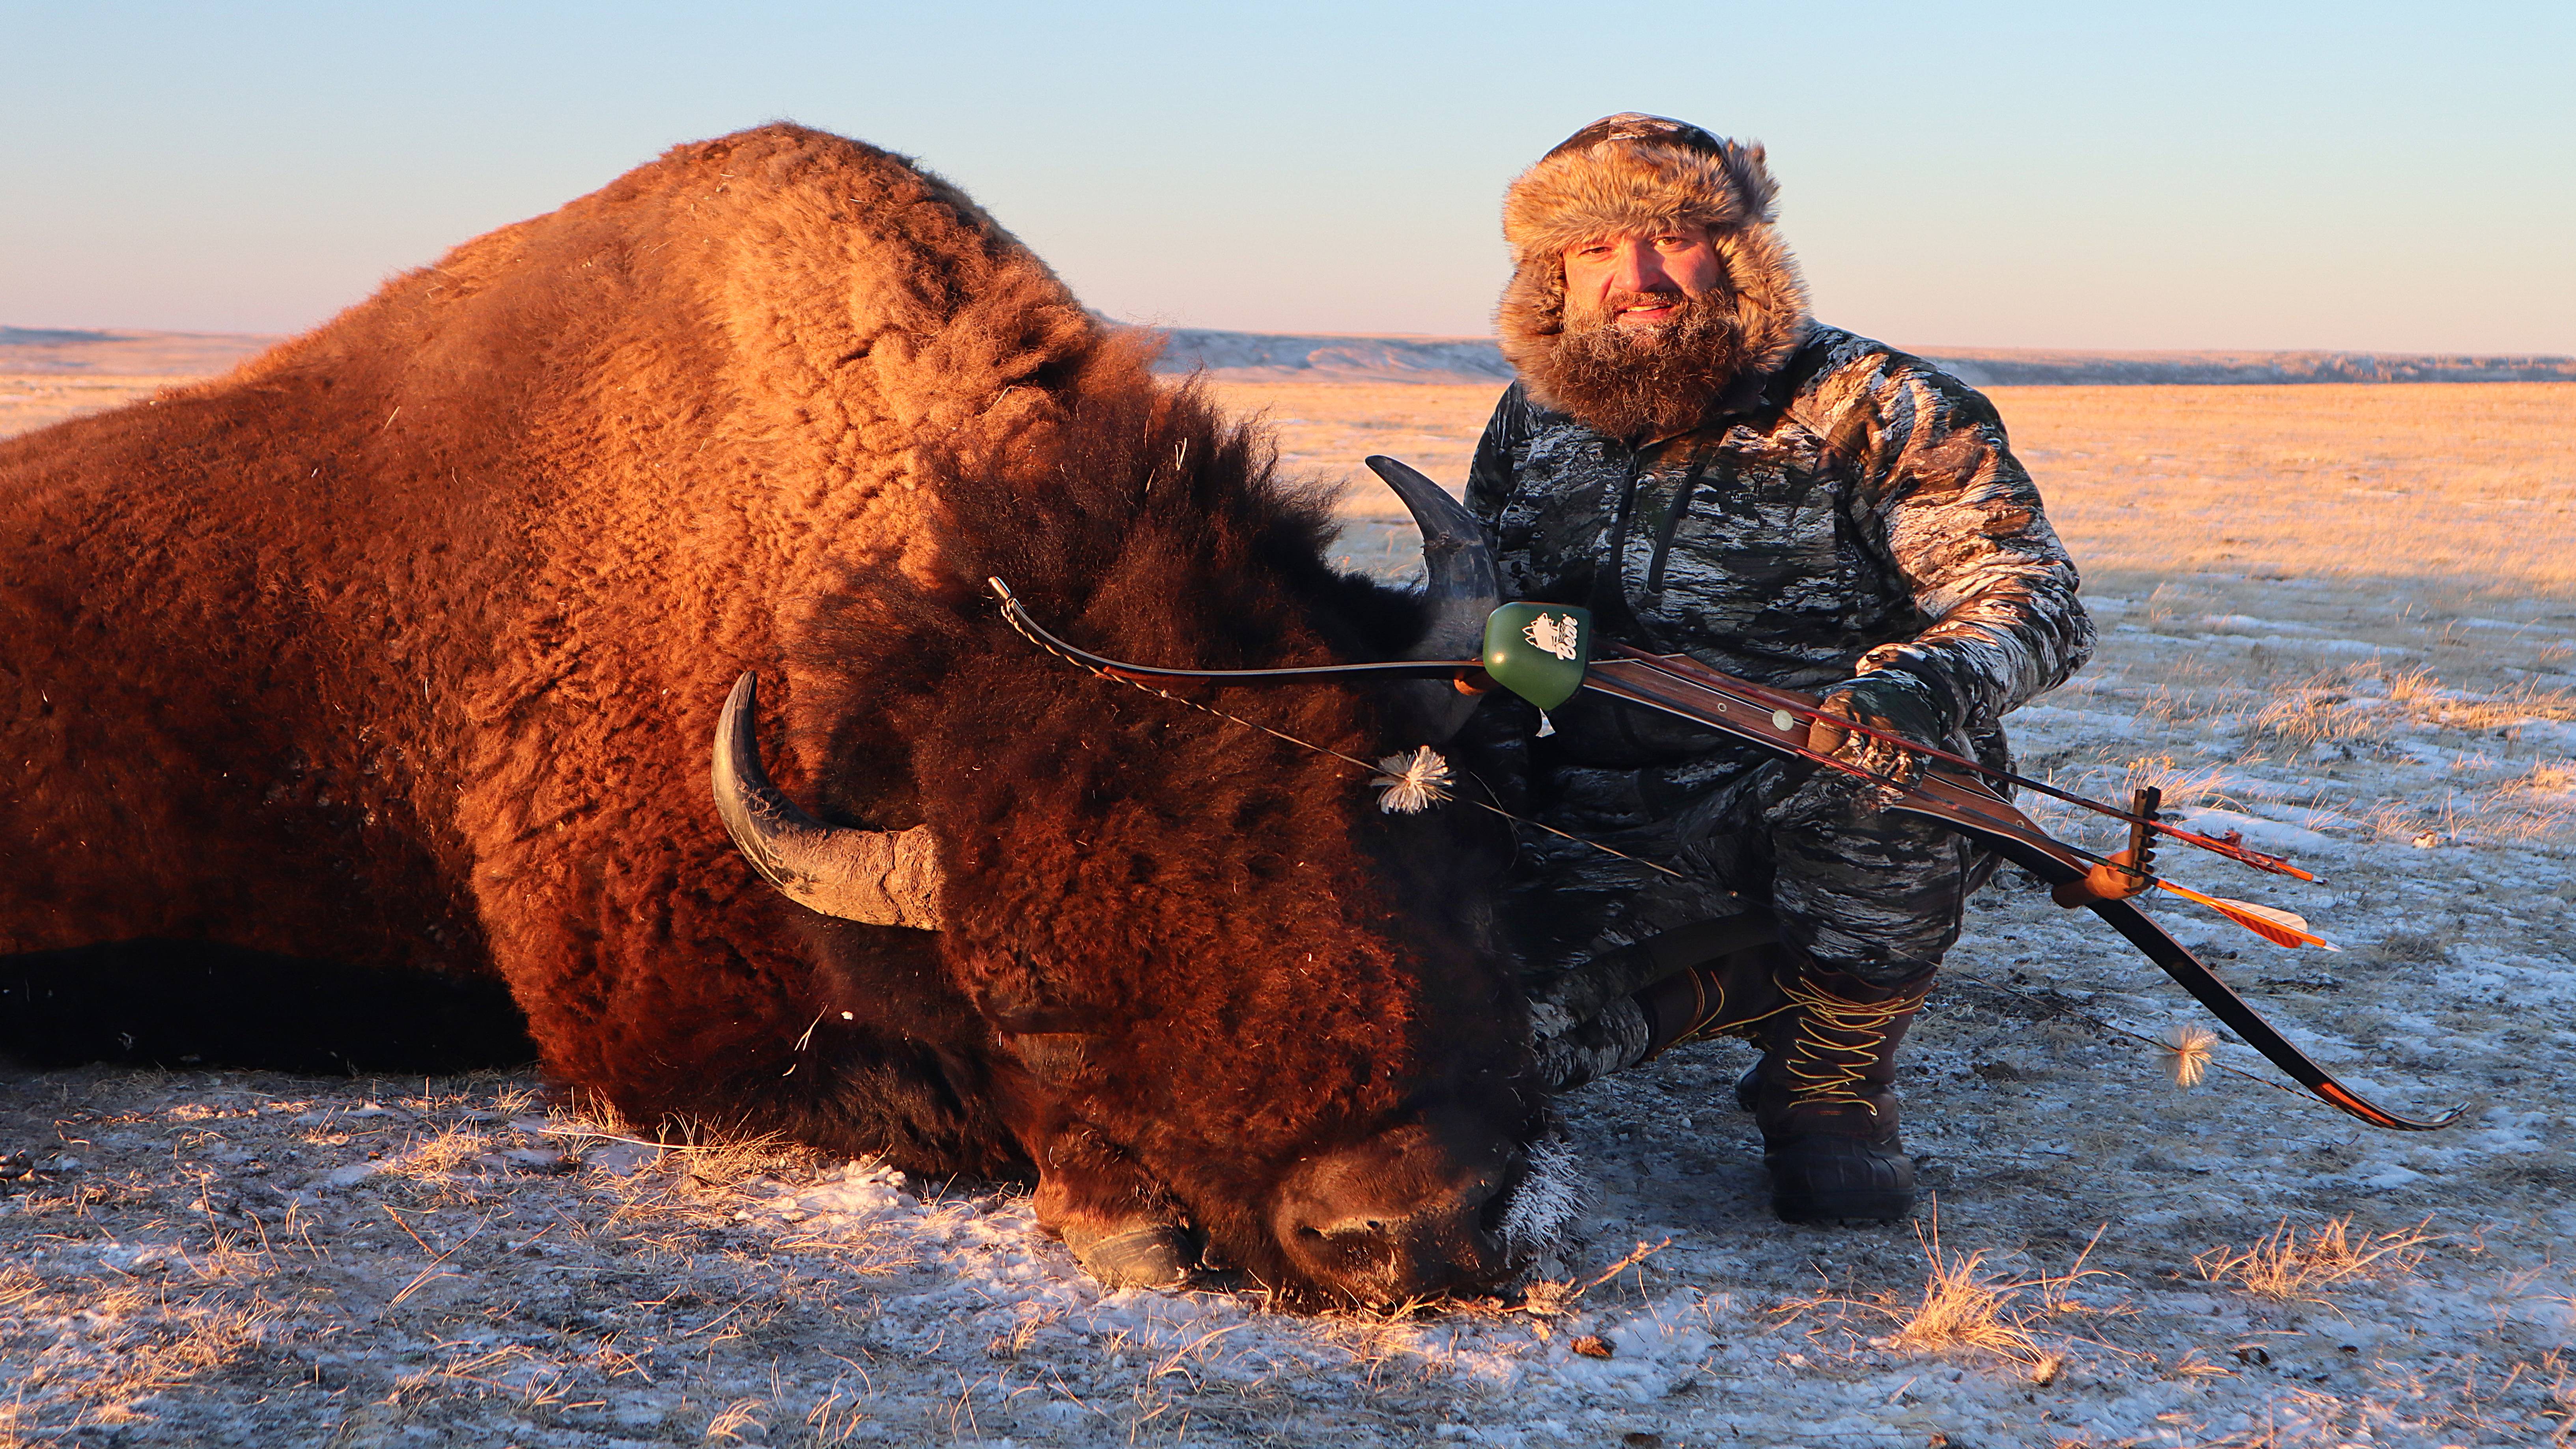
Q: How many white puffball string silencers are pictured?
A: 2